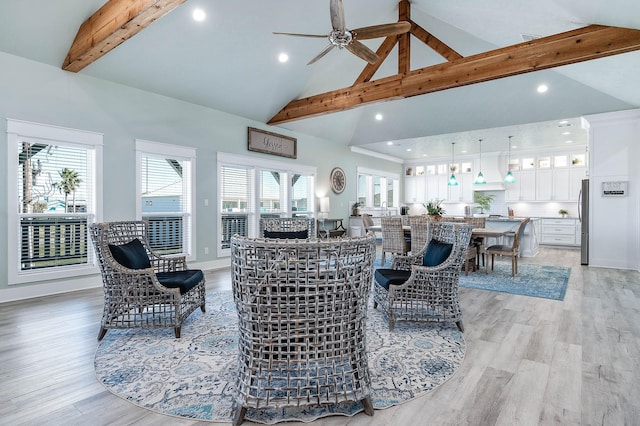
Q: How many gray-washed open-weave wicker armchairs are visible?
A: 4